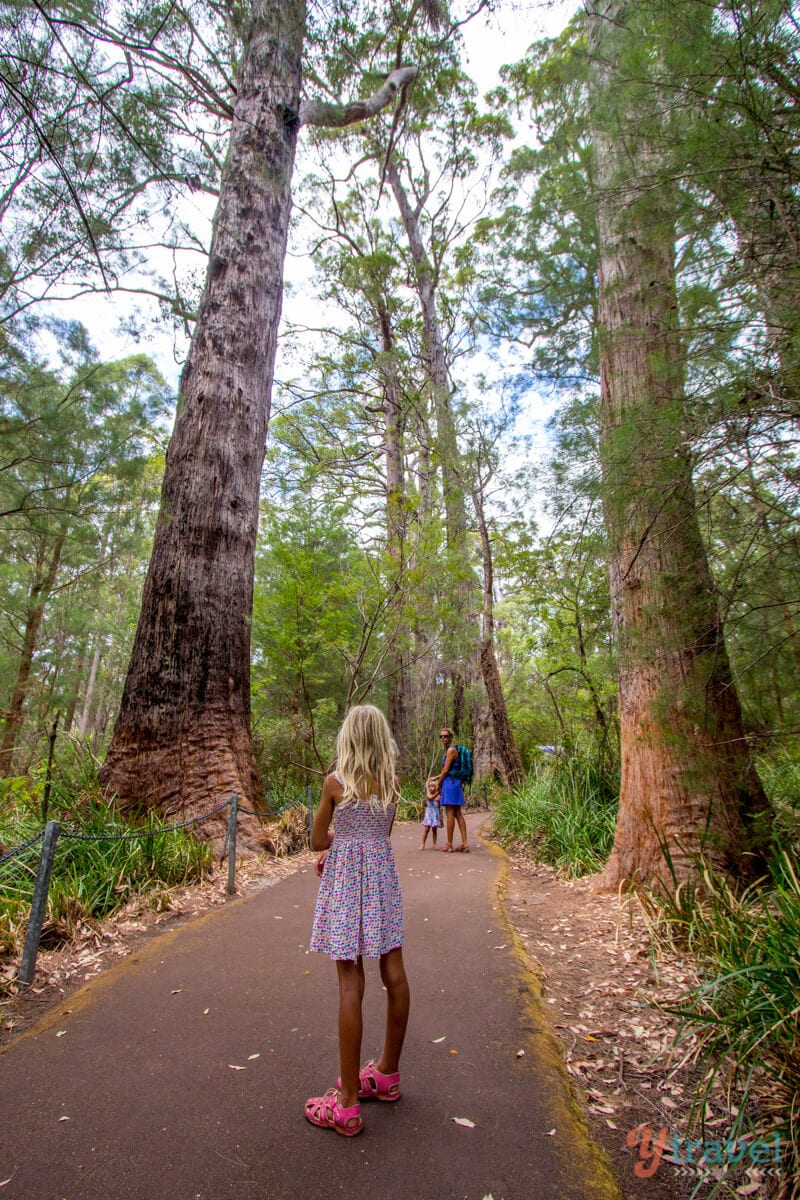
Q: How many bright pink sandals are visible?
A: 2